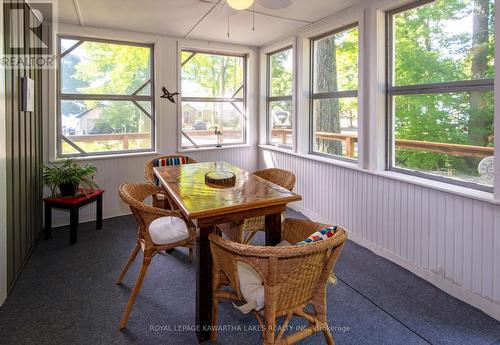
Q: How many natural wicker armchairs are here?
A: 4